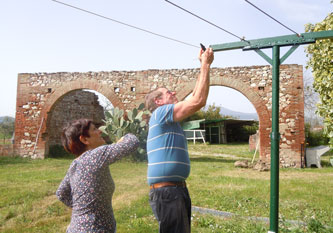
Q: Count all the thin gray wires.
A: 3